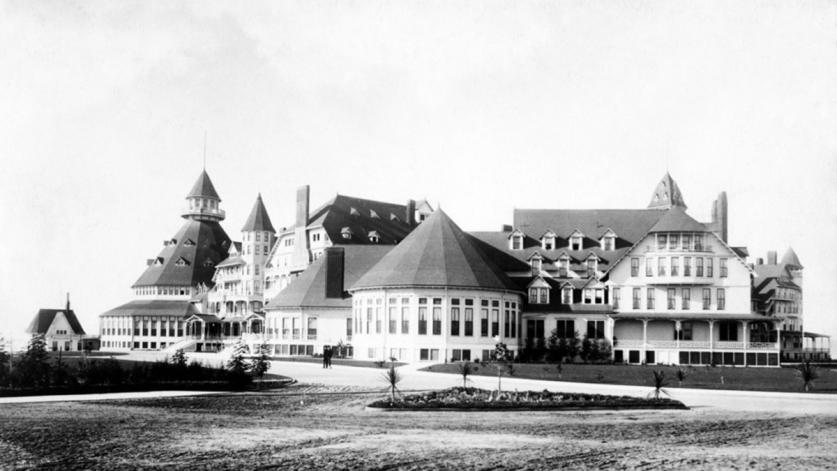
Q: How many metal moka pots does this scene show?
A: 0